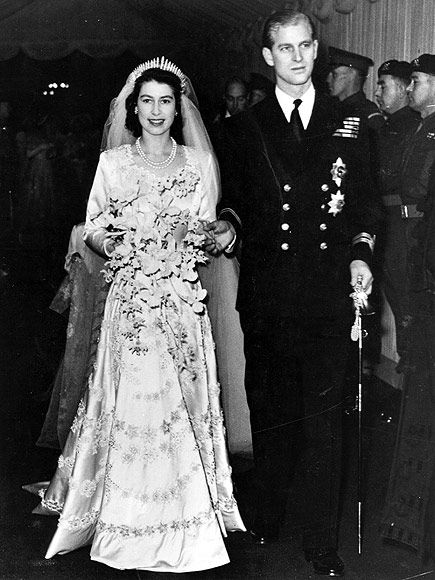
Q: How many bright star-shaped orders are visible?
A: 2